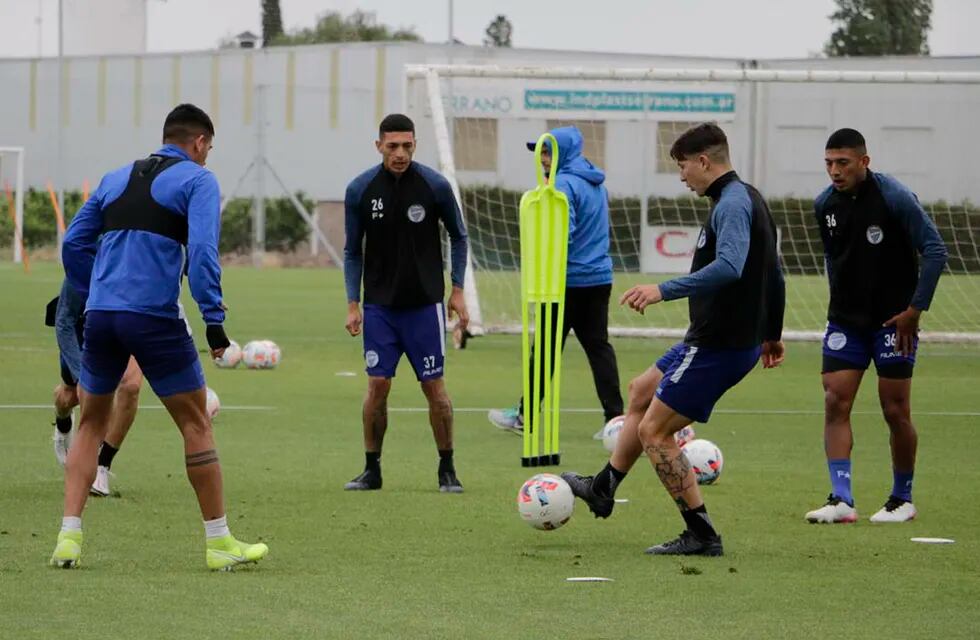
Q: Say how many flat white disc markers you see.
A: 4